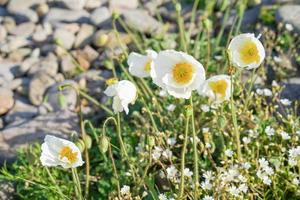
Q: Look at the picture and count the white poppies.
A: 6